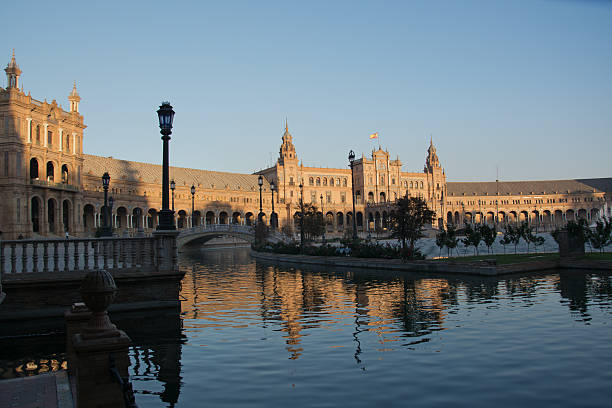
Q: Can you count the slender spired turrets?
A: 4